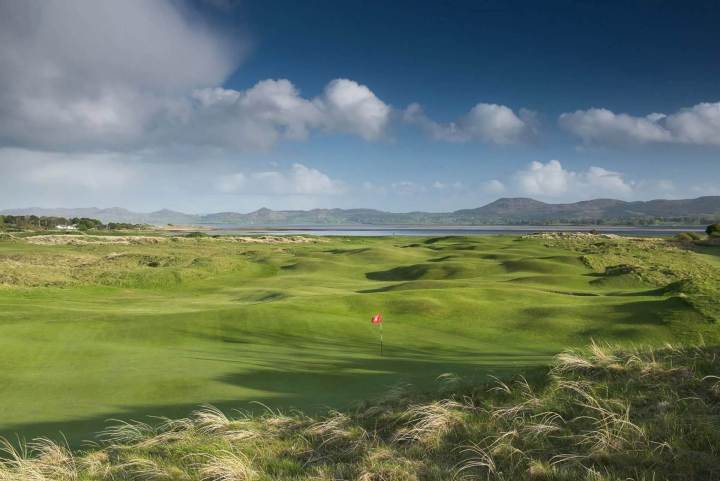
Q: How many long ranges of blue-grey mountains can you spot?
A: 1